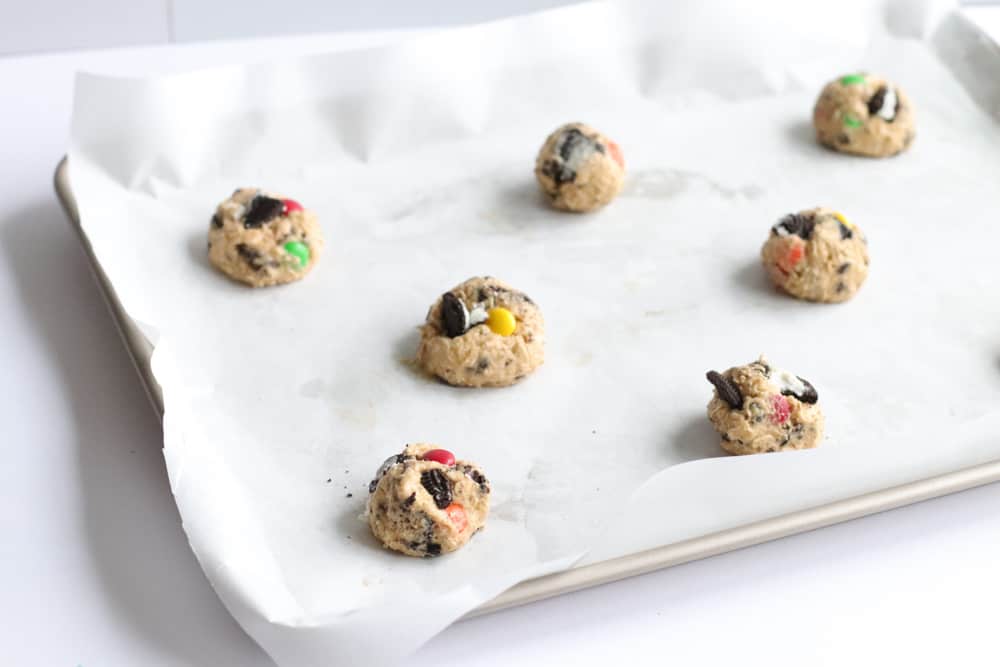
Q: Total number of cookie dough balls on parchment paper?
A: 7